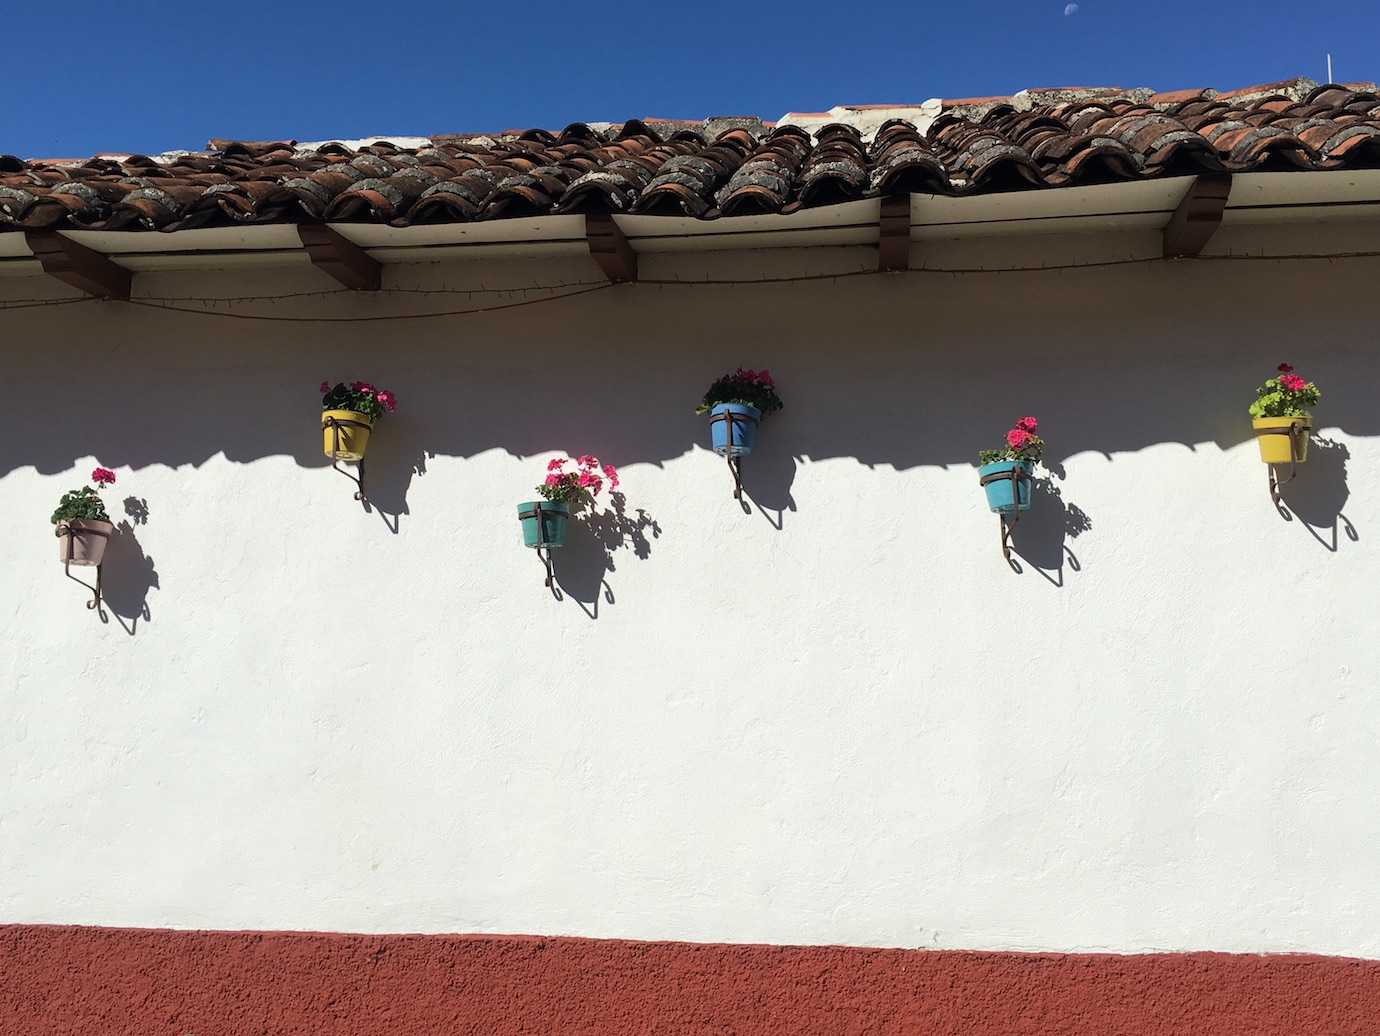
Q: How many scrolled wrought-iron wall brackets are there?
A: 6